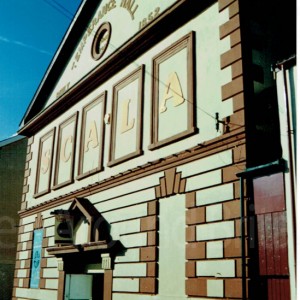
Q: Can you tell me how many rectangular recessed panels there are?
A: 5